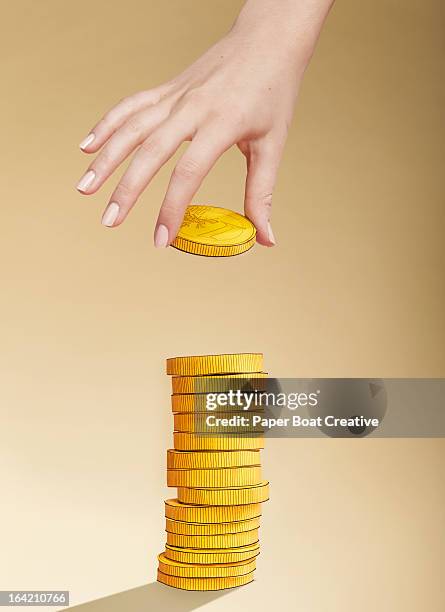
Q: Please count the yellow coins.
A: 15